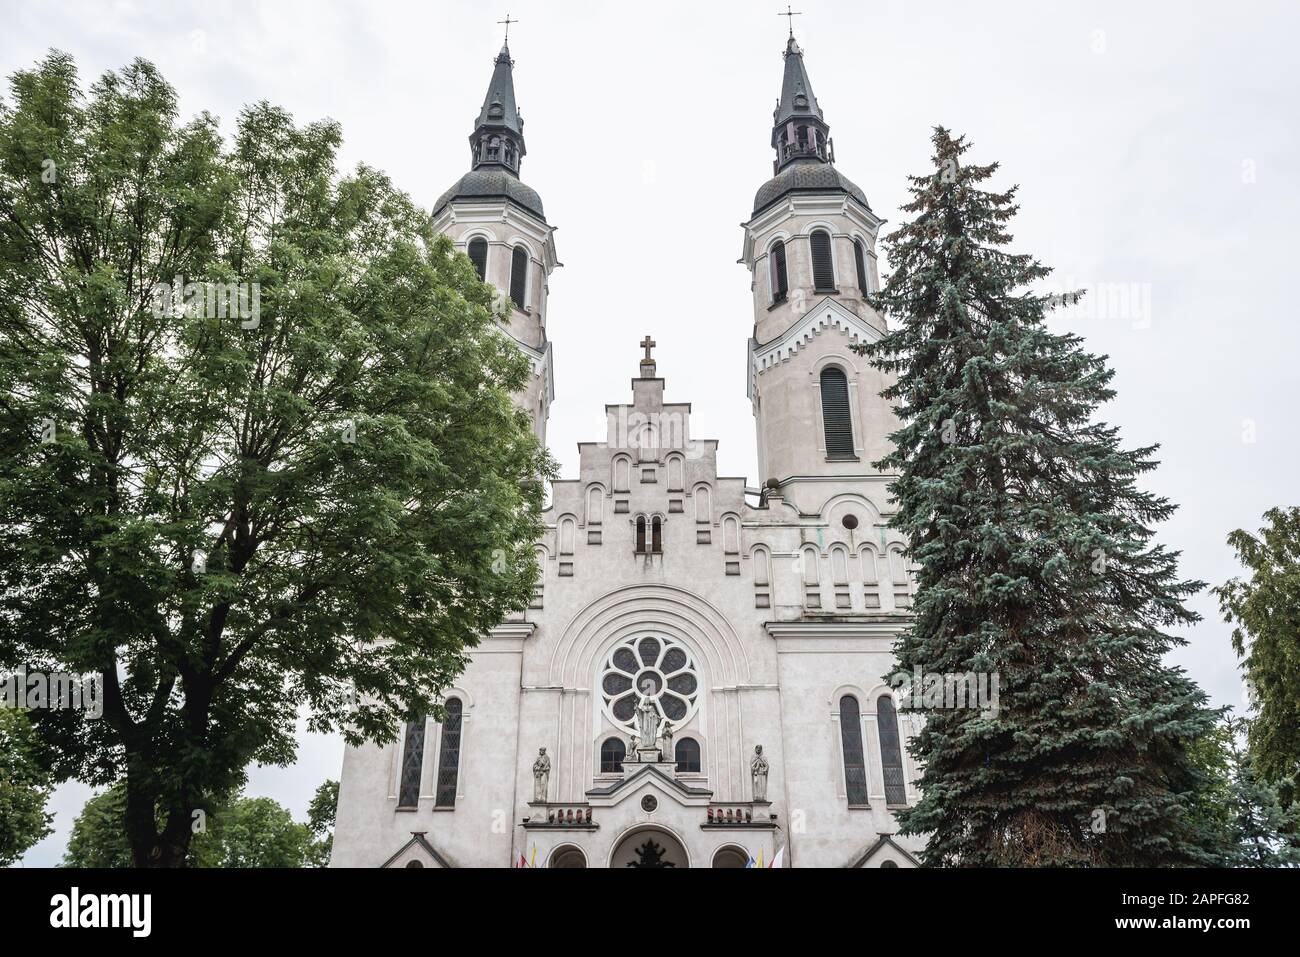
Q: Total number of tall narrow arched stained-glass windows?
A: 4